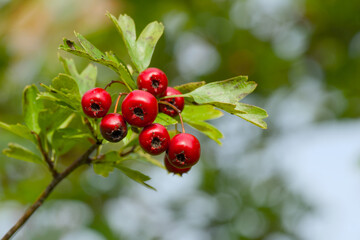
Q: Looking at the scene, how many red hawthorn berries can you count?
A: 8